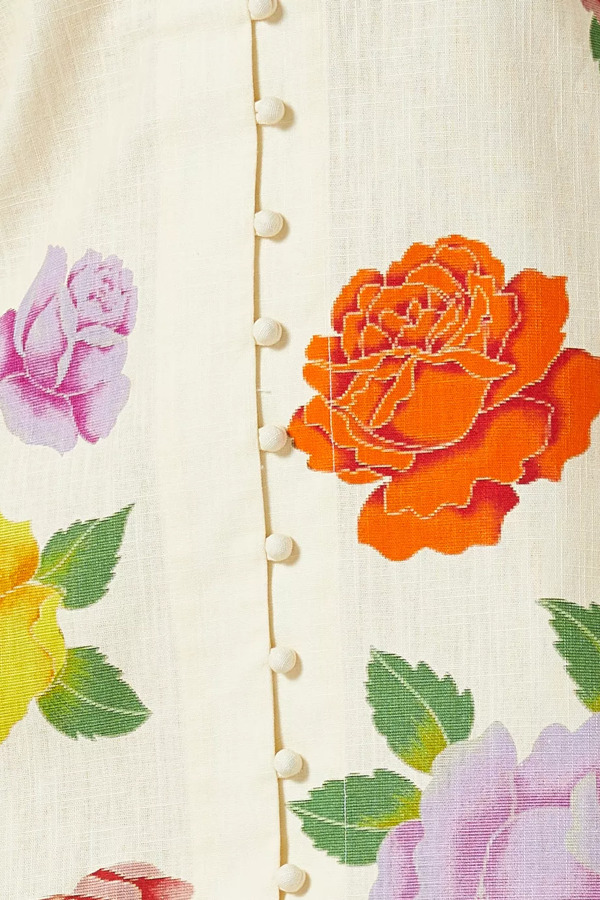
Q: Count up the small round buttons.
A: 9